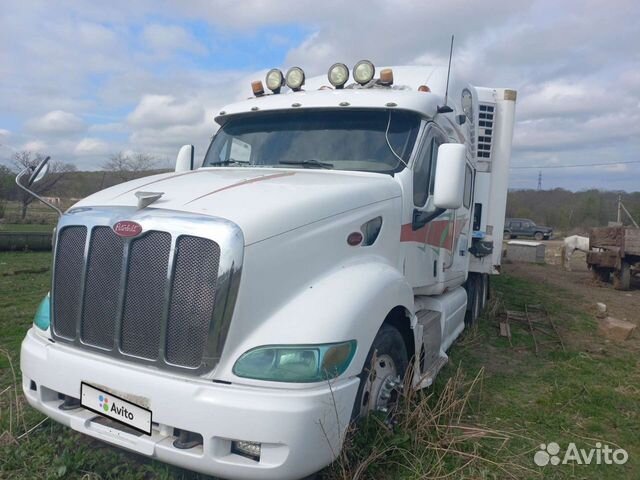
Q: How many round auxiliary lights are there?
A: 4